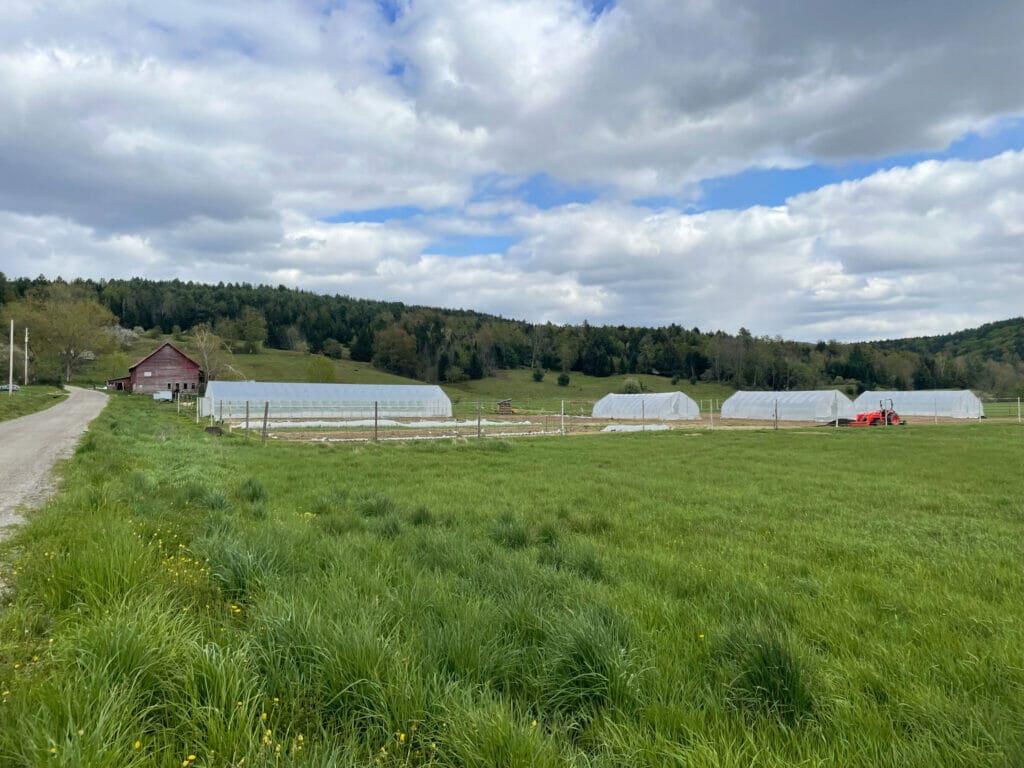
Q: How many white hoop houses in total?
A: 4